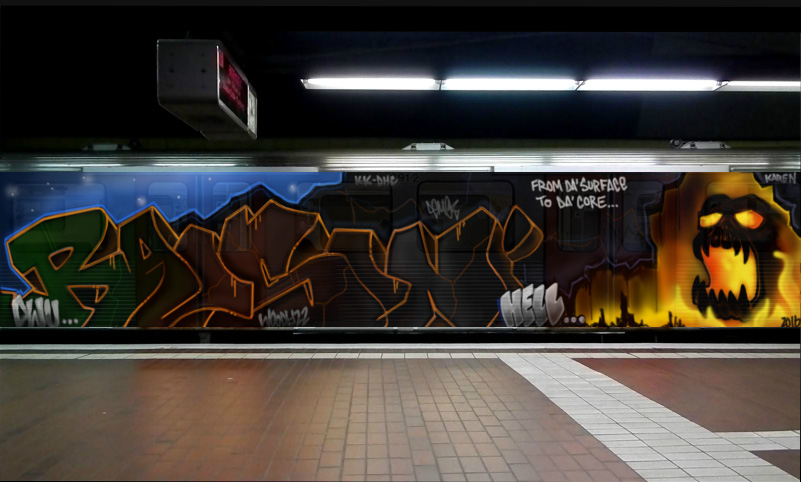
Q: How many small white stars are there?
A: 10